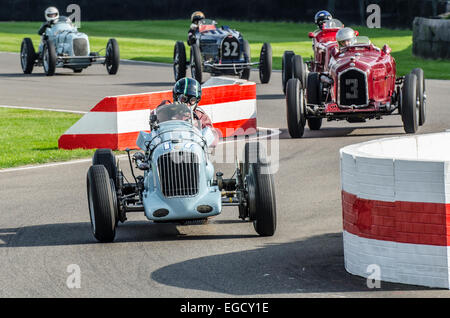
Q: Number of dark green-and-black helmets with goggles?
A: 1